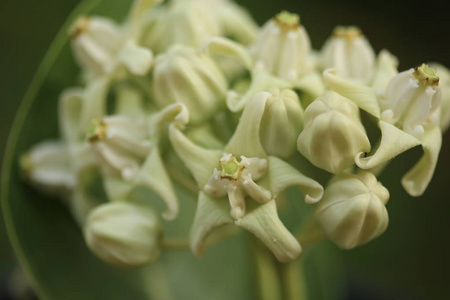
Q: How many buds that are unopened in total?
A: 5